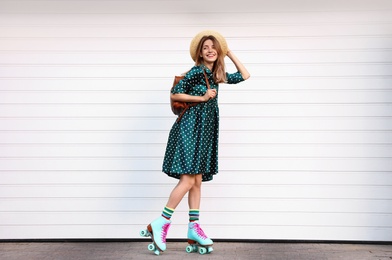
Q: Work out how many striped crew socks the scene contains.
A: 2